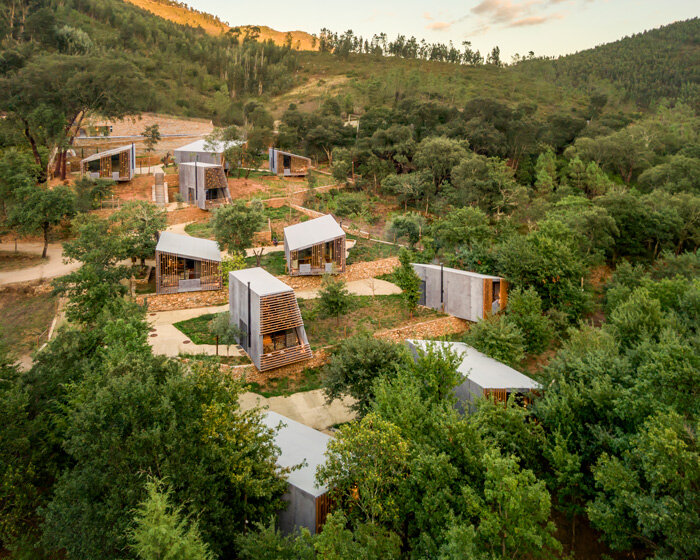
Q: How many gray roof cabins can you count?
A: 10